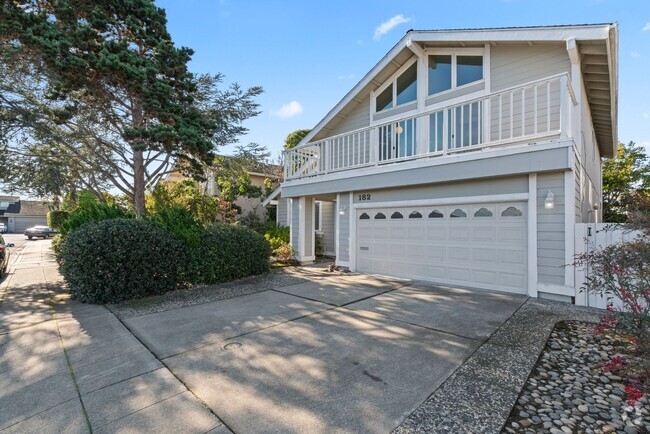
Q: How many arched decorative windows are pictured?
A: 8